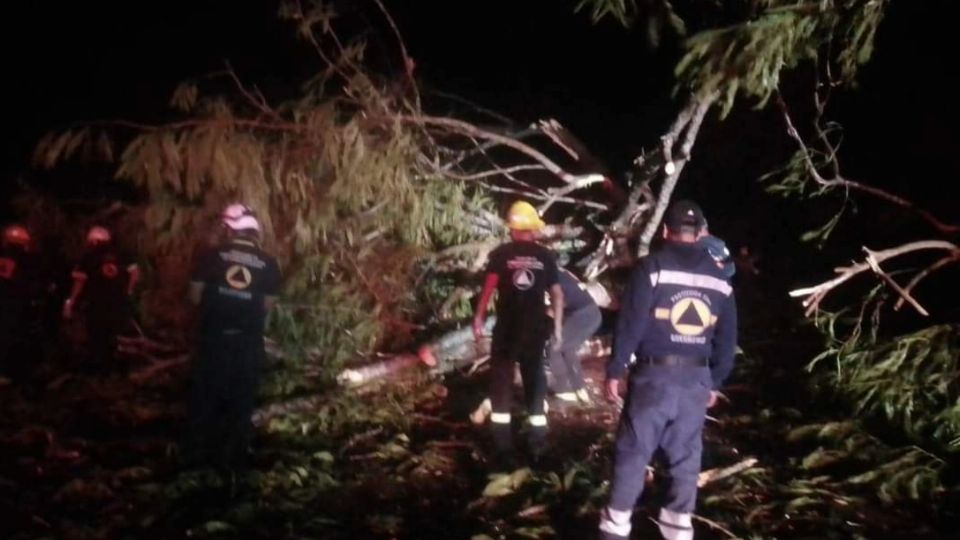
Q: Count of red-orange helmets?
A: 2